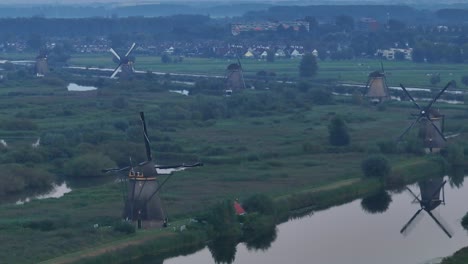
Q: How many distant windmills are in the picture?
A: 4